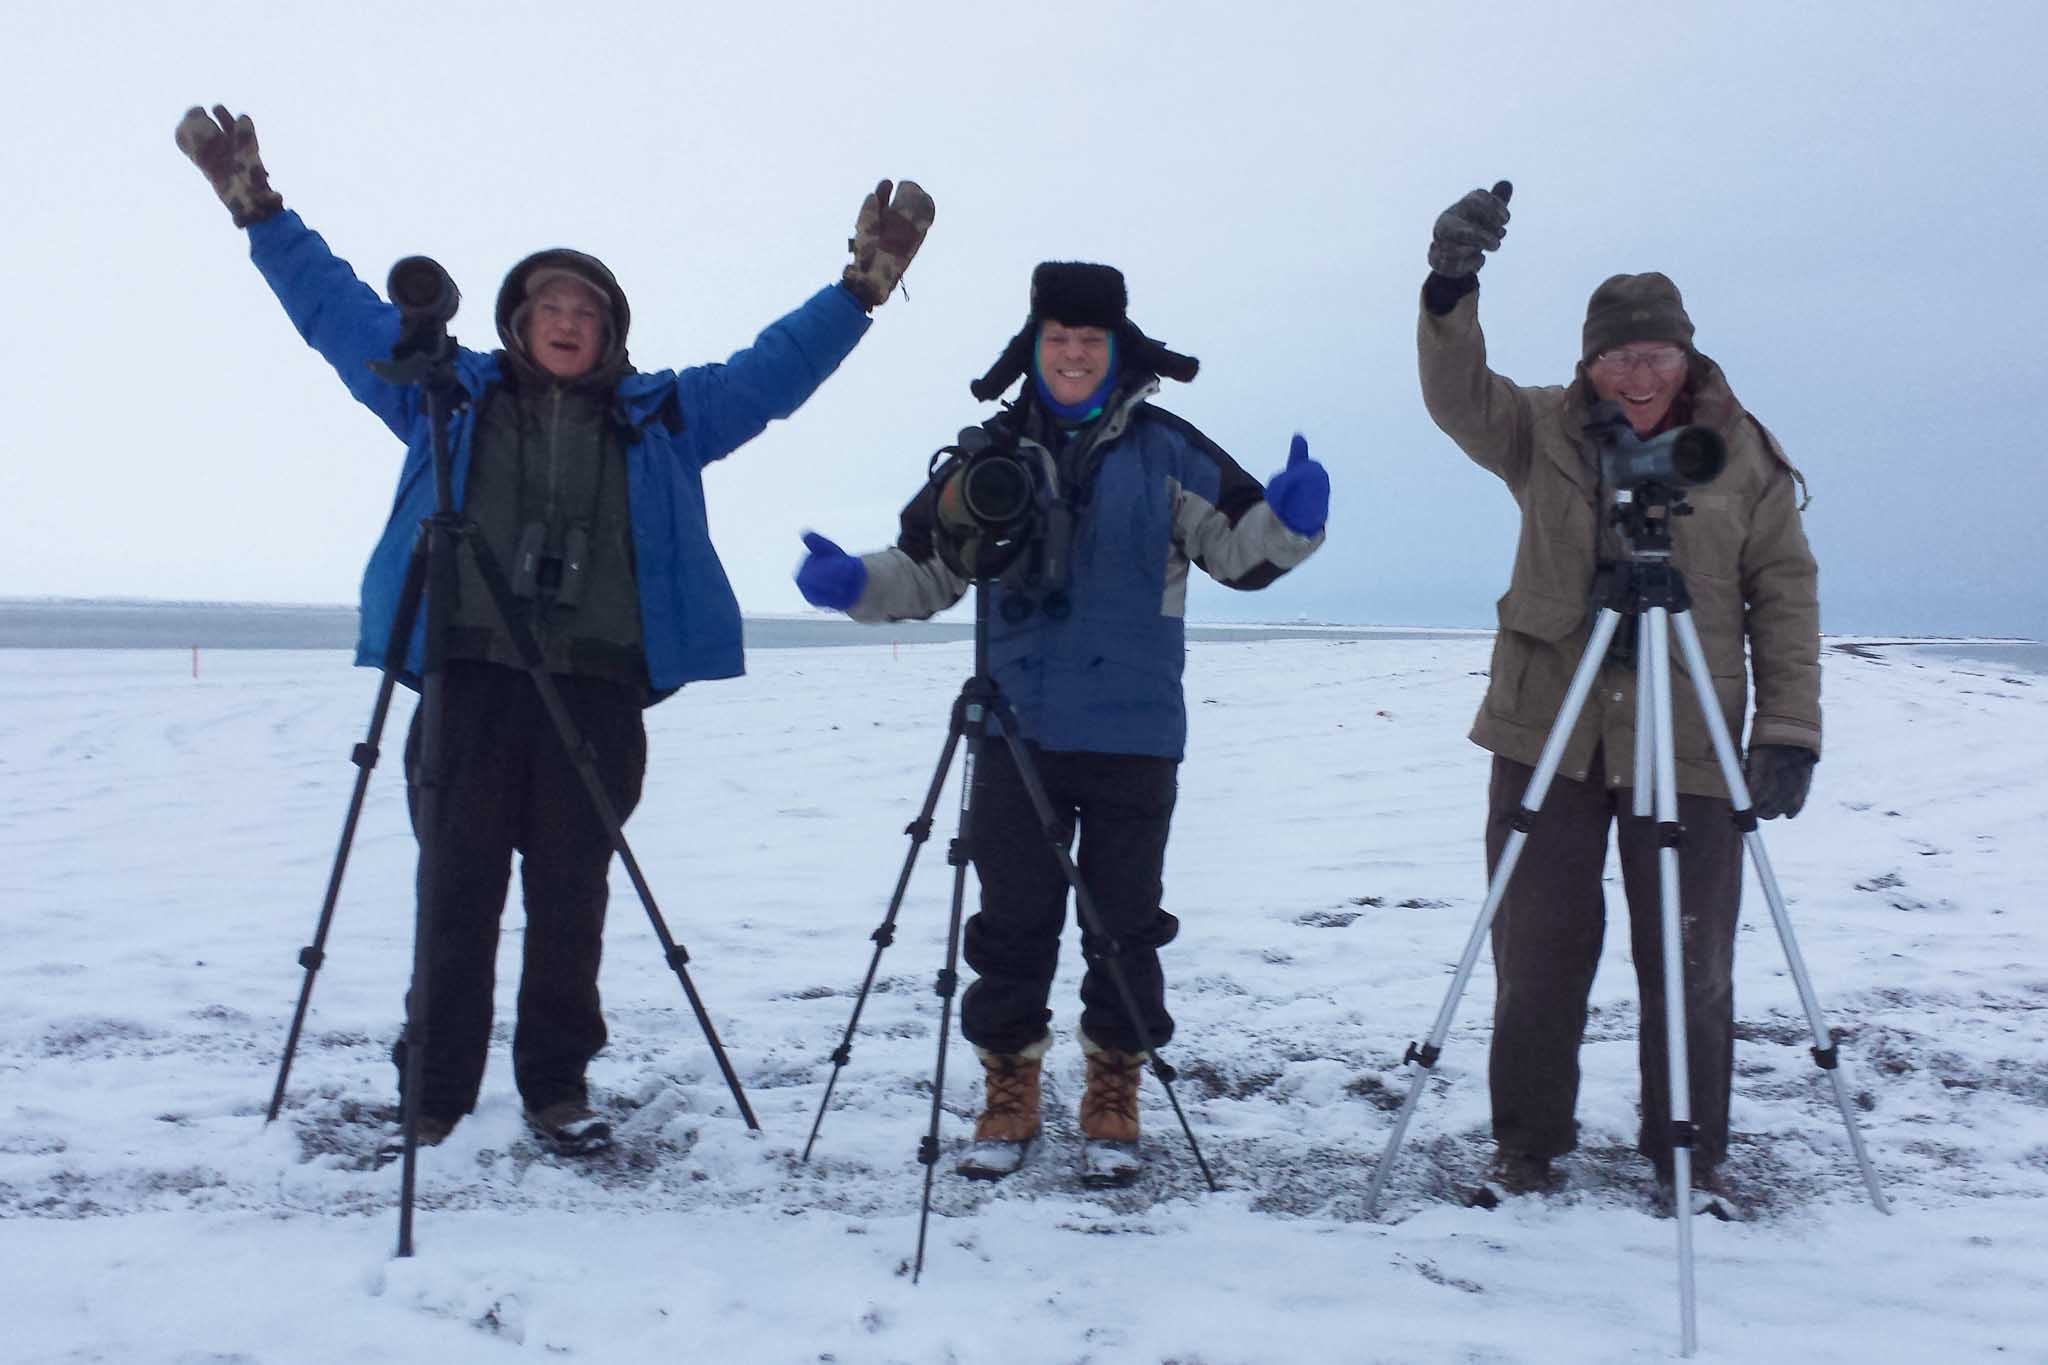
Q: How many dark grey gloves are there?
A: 2